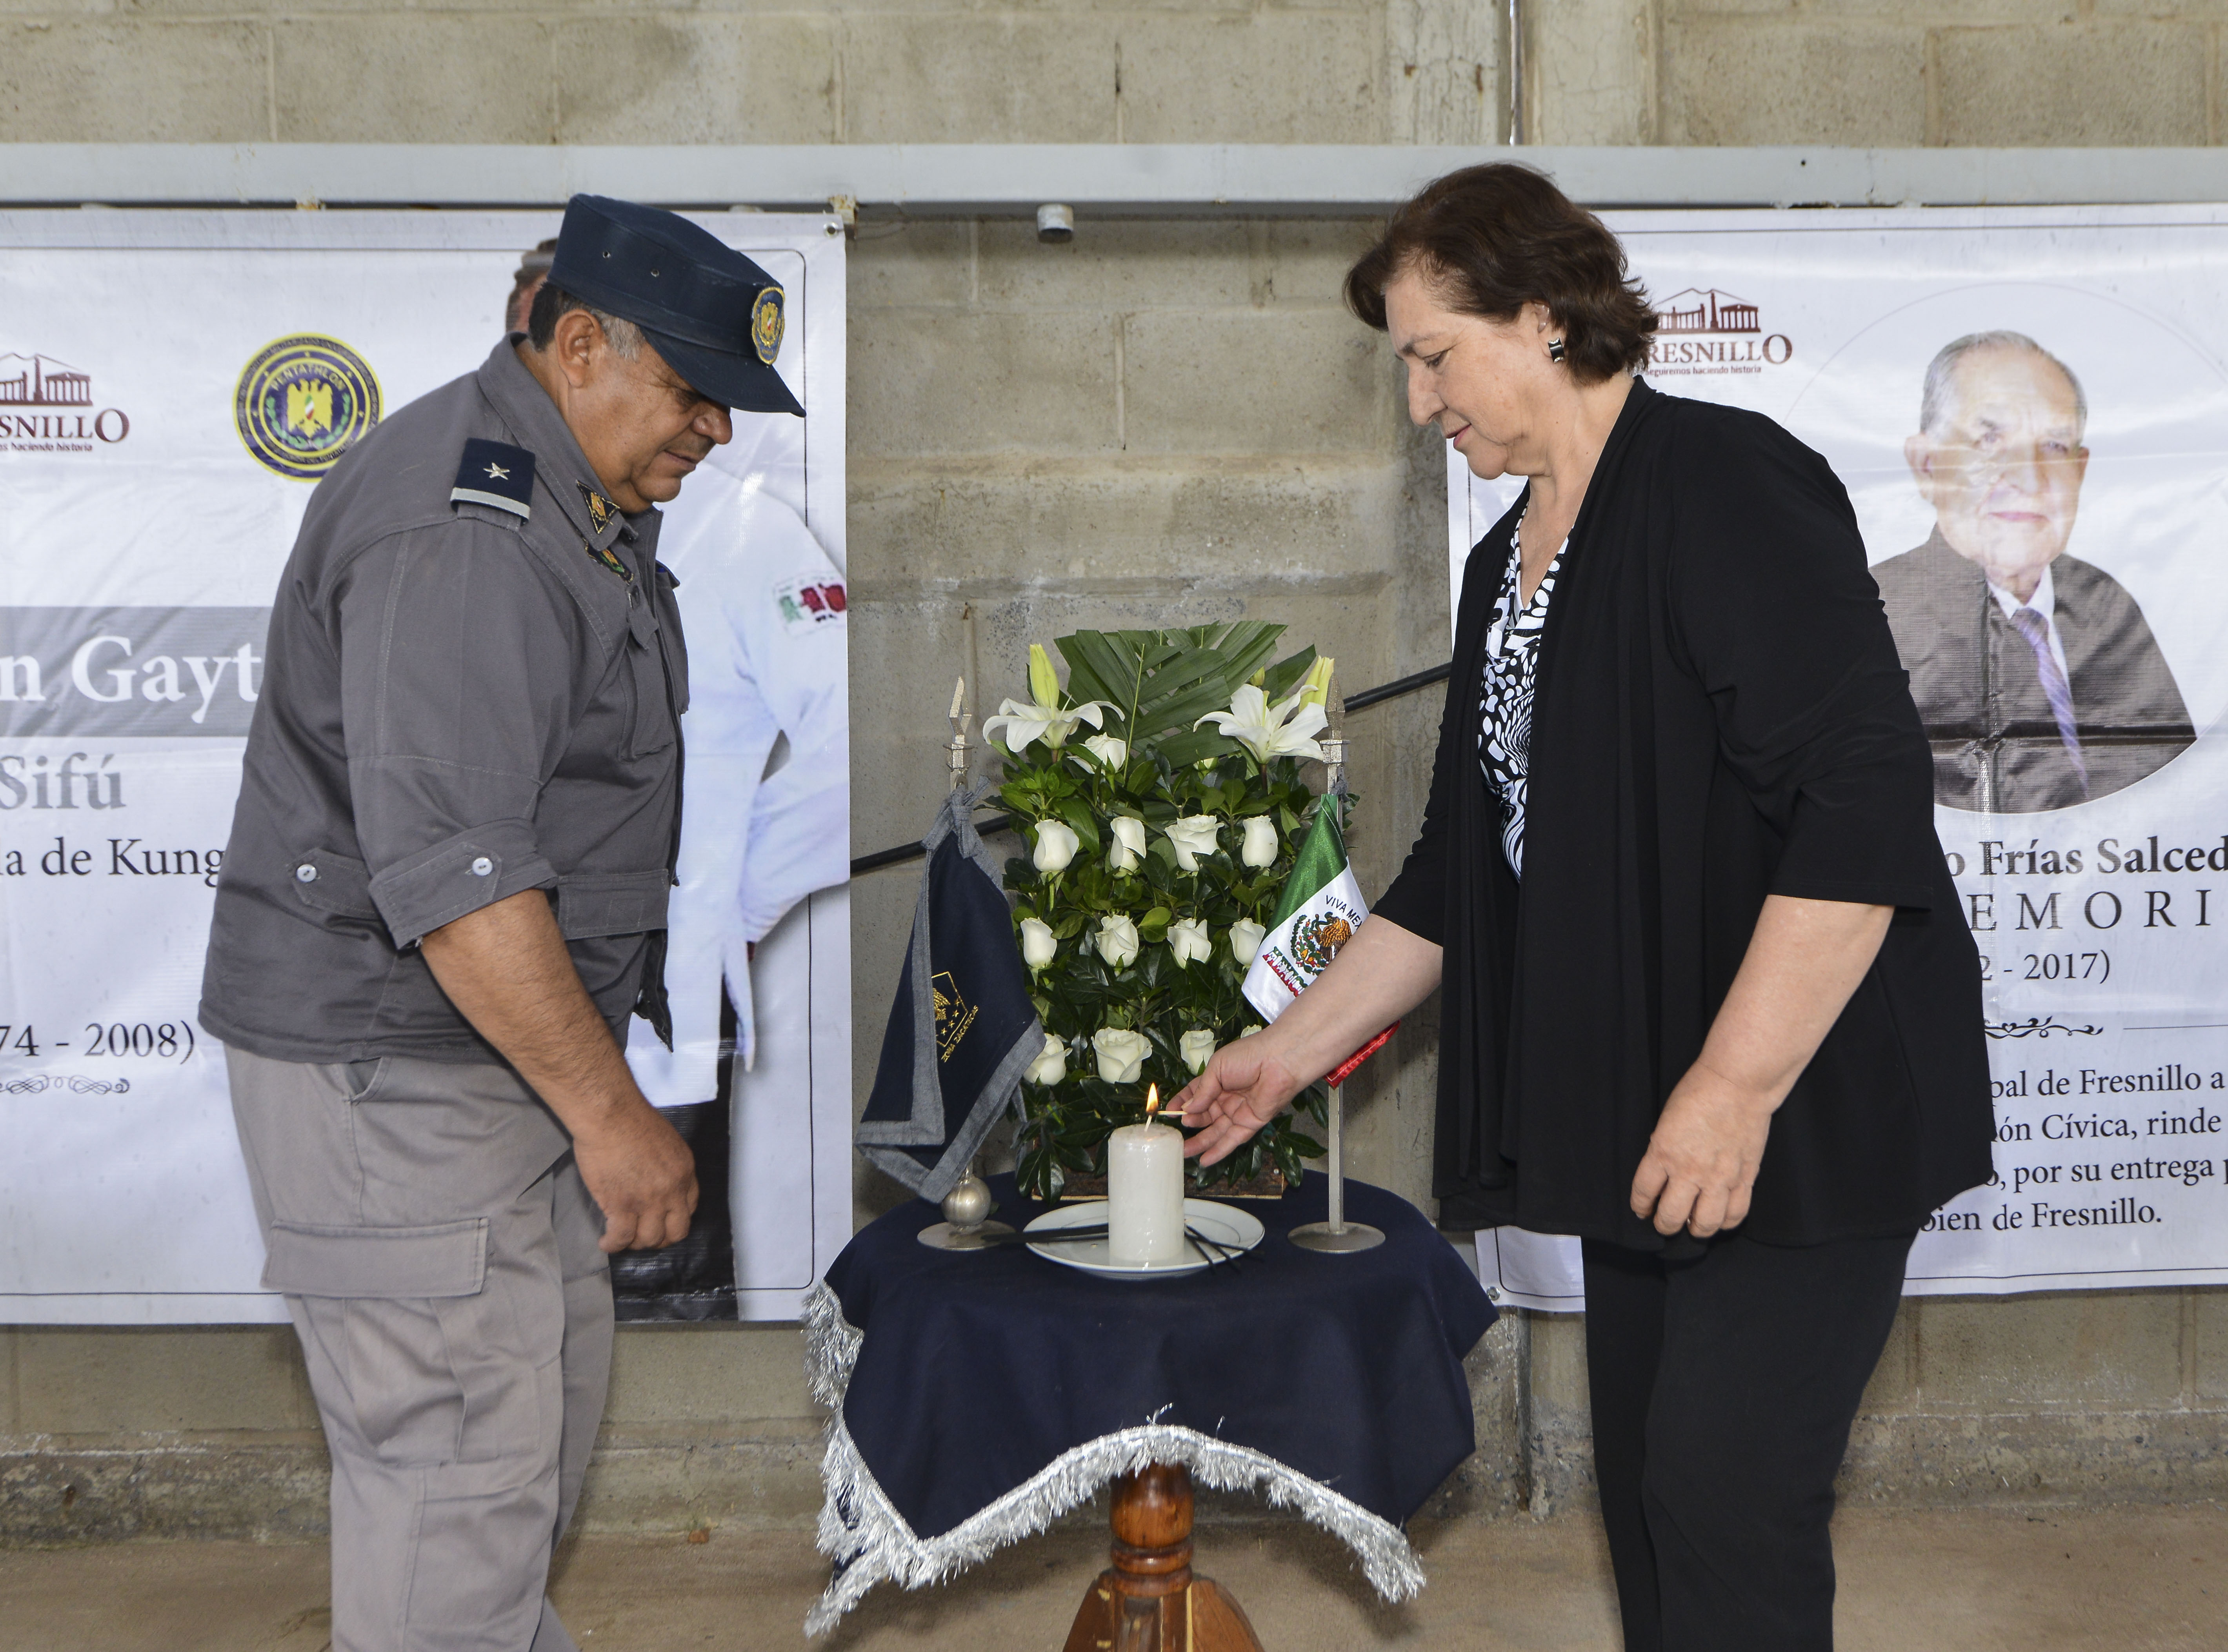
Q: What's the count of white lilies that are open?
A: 2